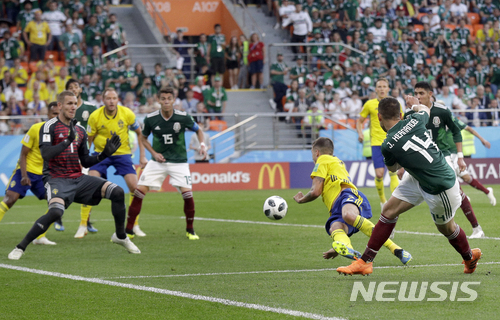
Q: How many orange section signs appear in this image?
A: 2